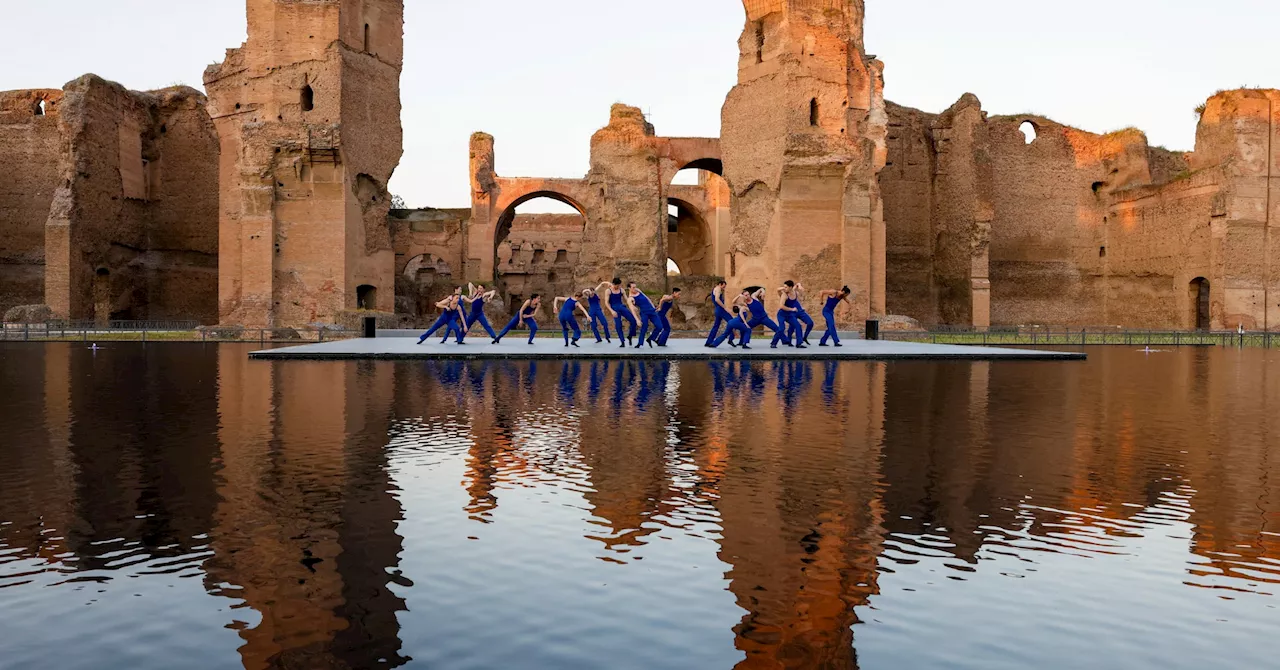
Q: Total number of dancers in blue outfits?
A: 15